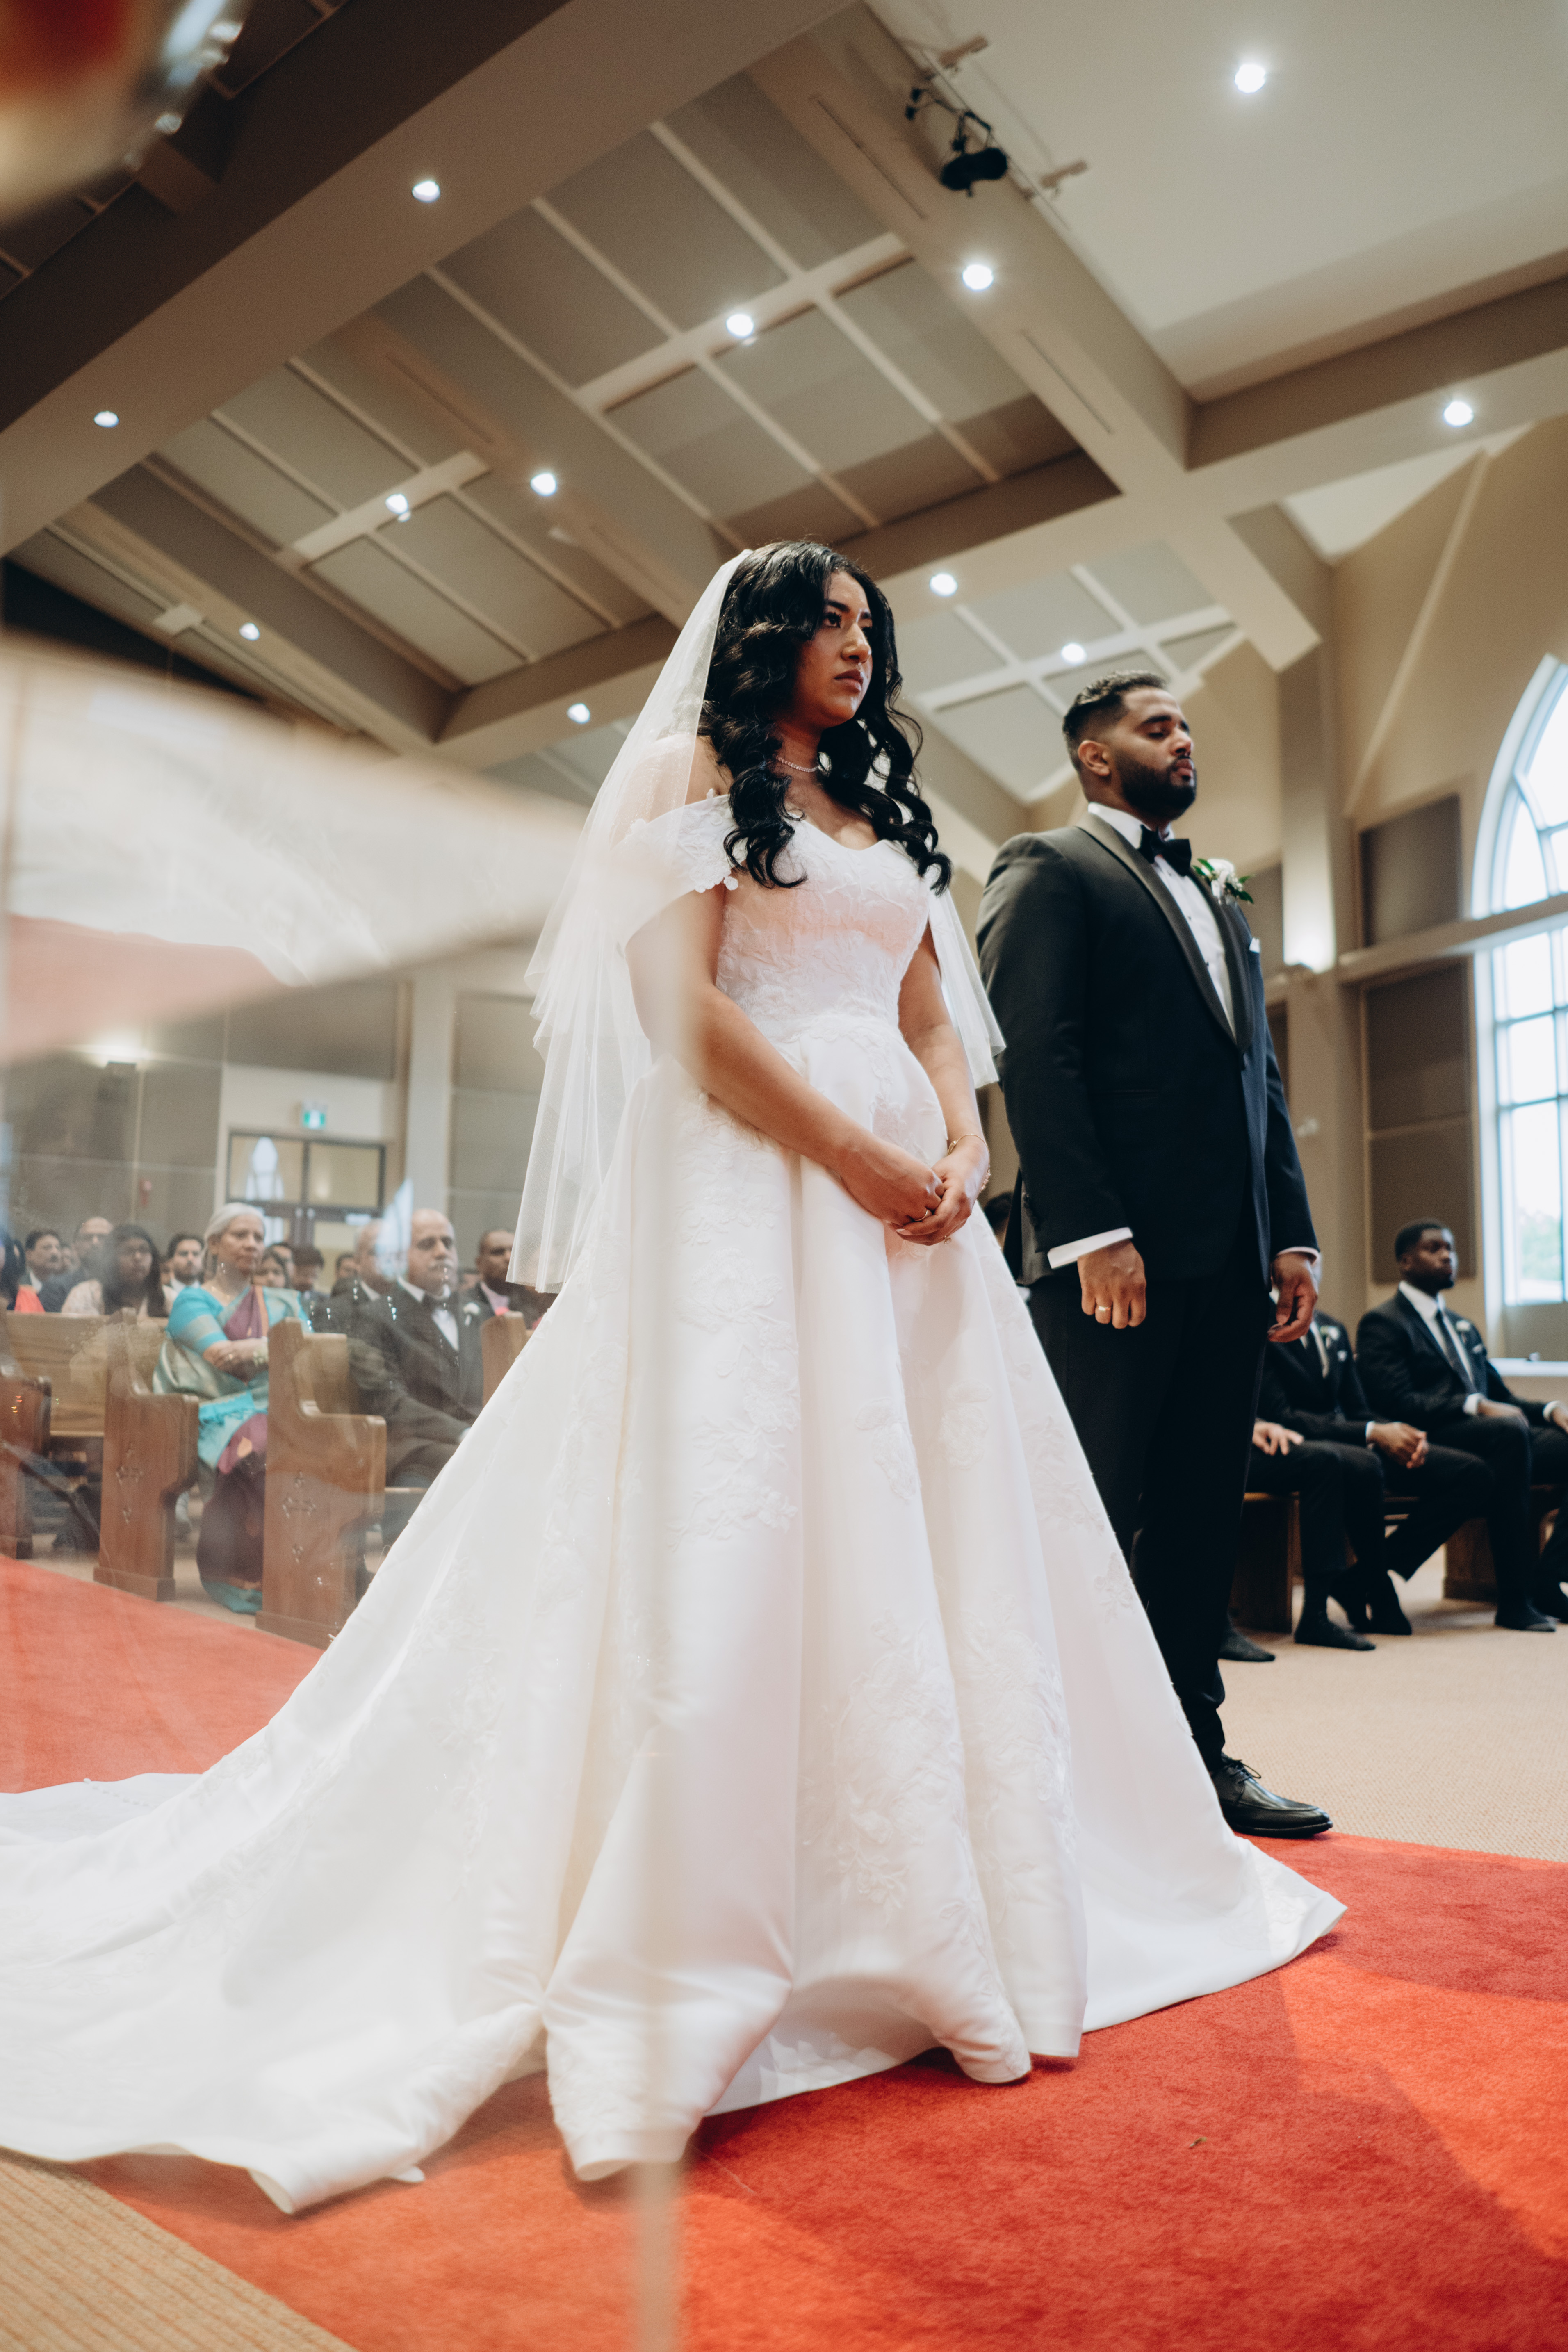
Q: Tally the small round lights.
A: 12